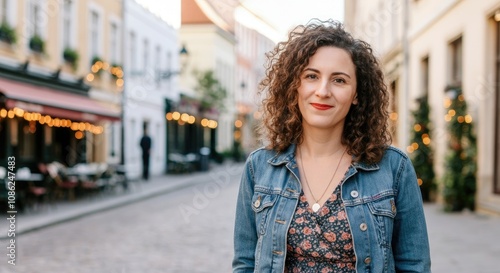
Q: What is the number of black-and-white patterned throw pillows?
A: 0